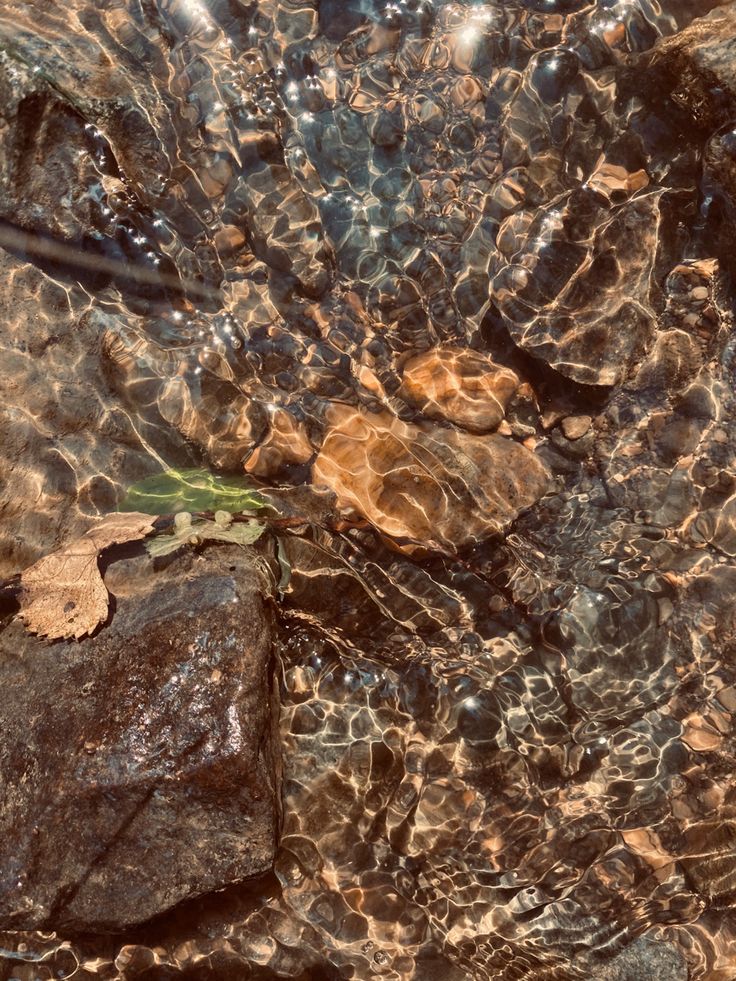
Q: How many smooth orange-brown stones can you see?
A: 2